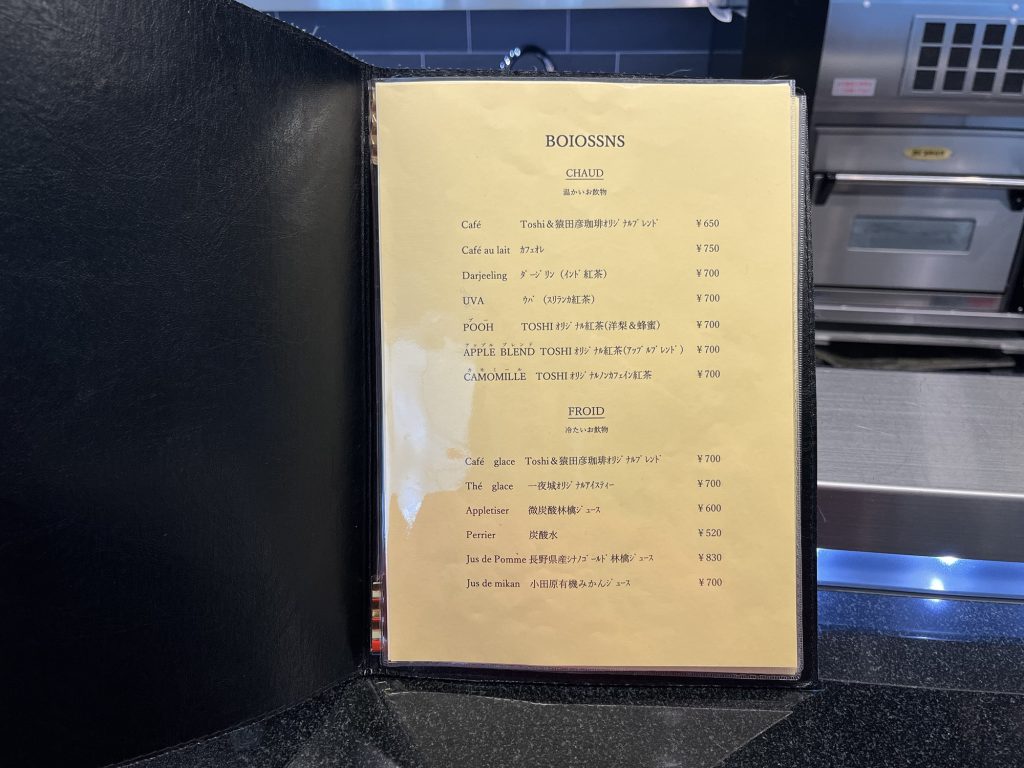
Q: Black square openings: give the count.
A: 12